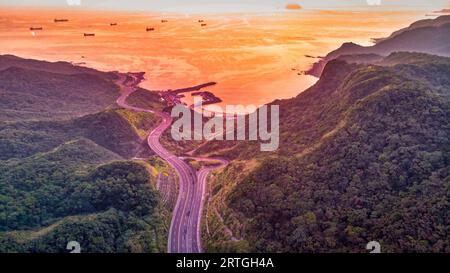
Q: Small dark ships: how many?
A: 8